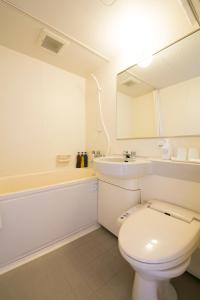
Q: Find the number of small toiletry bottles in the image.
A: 3